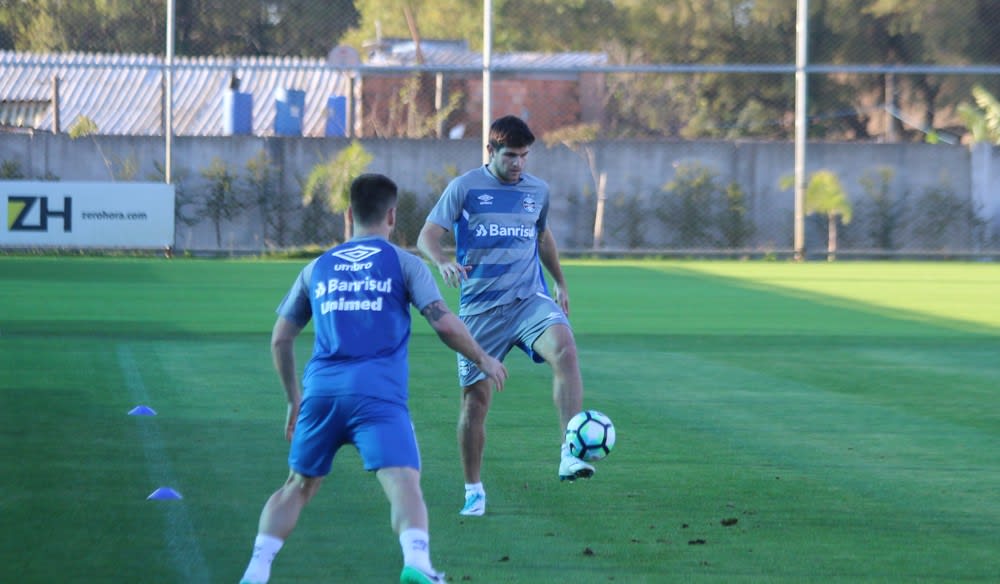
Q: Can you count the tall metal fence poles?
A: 3